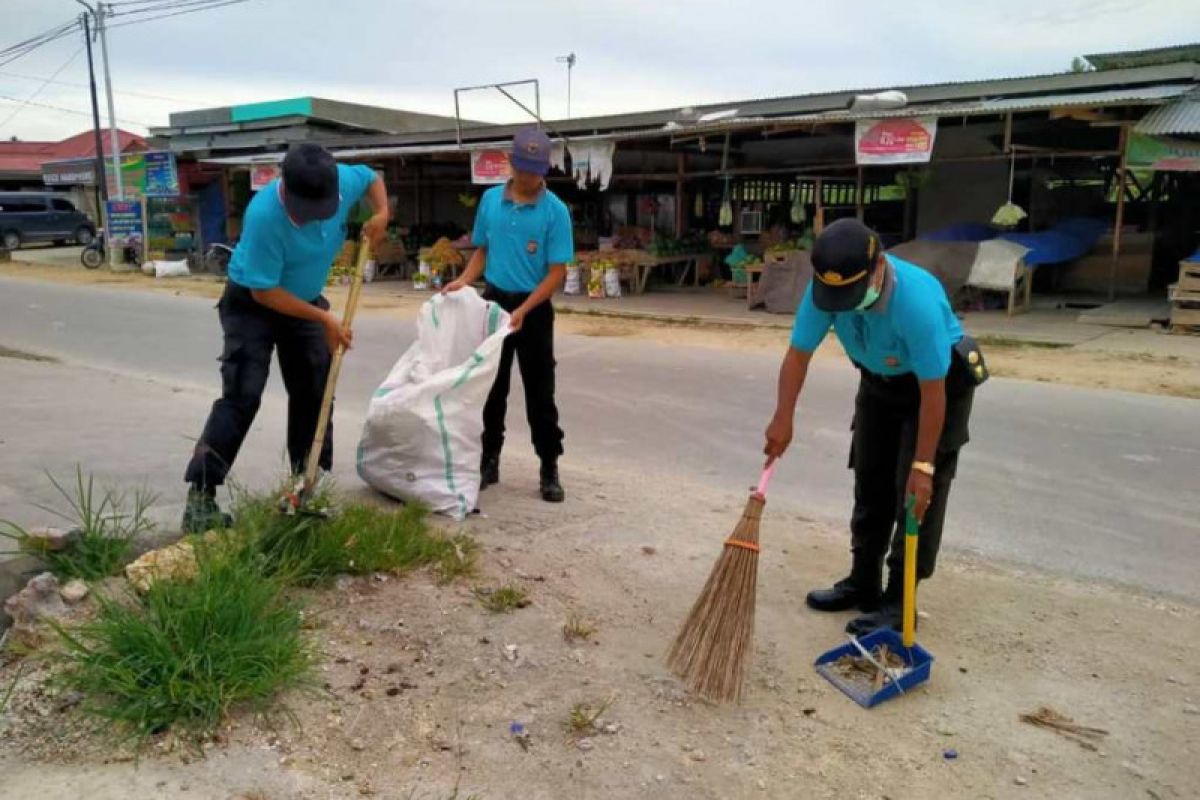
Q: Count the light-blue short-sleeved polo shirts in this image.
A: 3